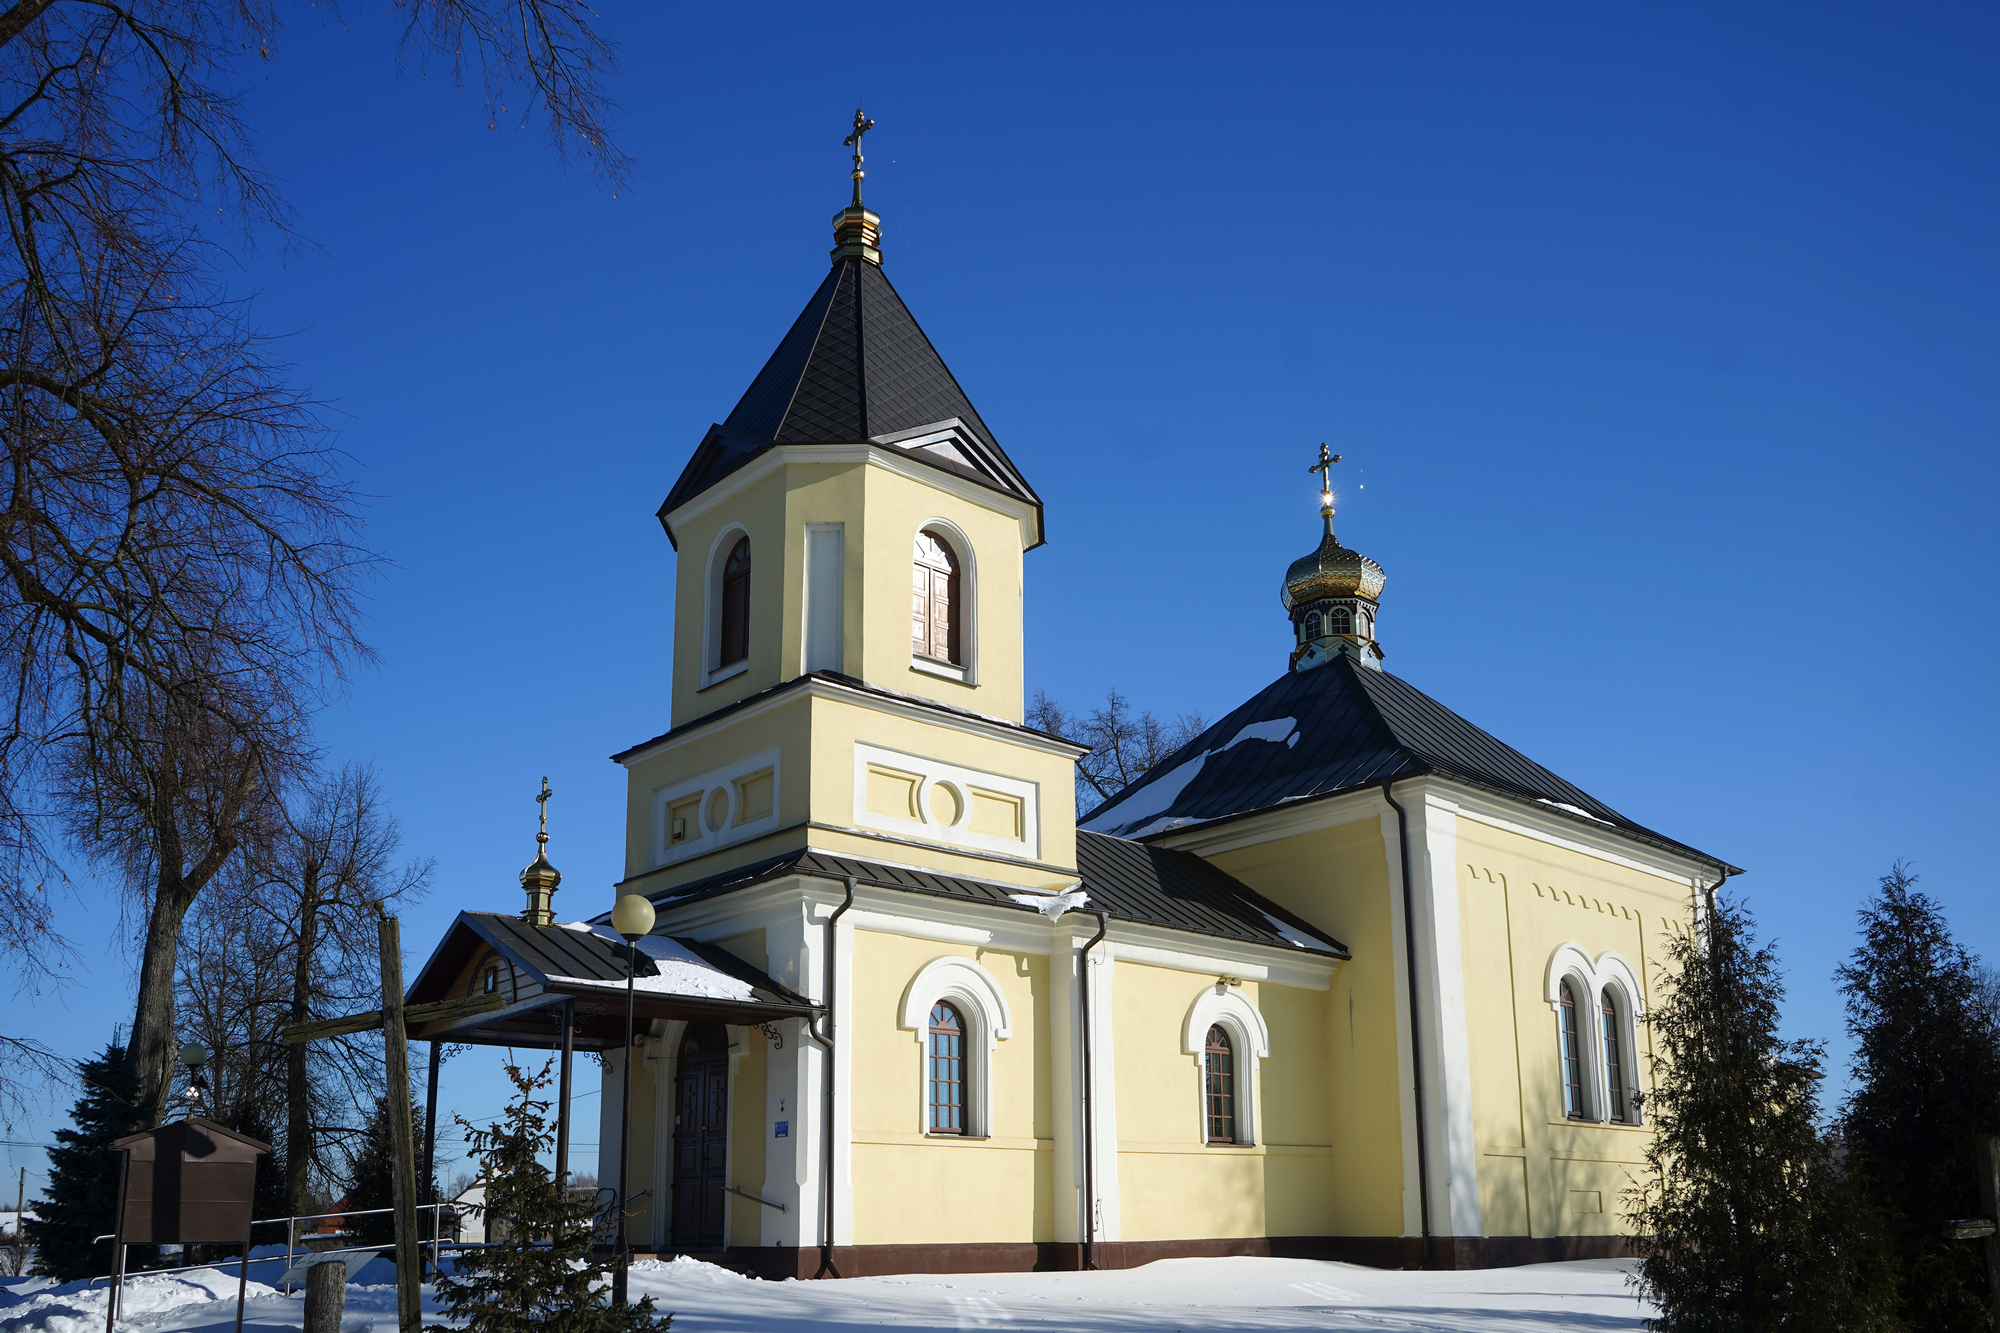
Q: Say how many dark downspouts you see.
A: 4